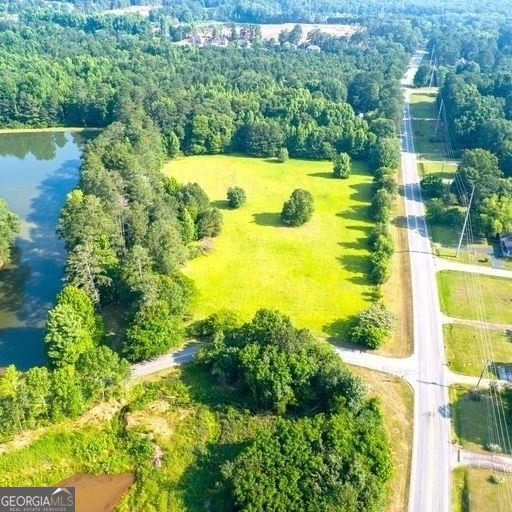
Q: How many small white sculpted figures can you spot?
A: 0